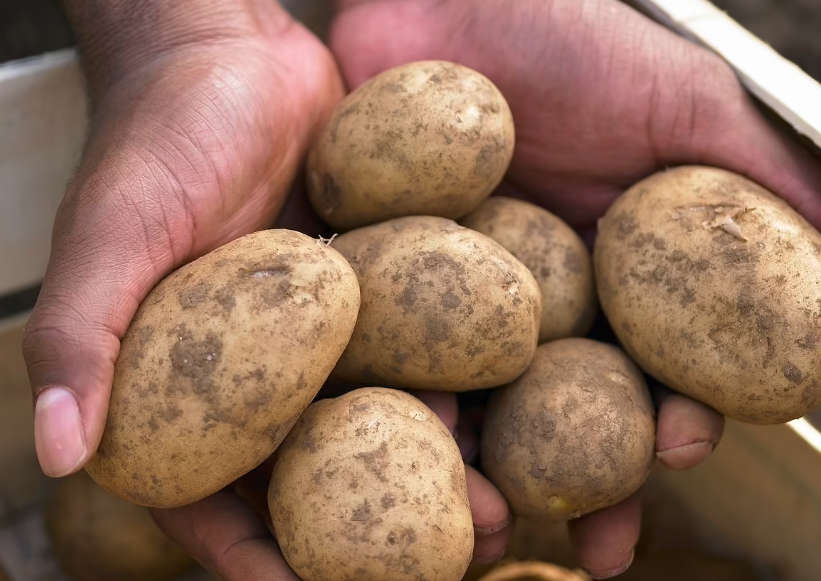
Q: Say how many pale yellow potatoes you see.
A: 7